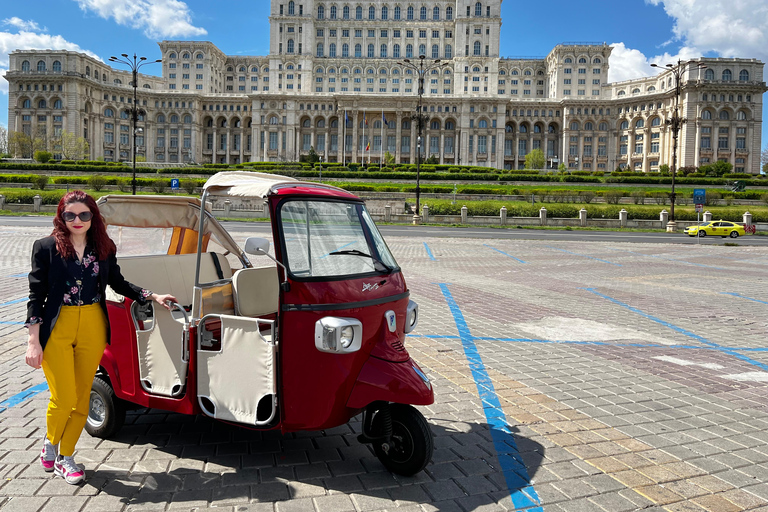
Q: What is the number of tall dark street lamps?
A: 3